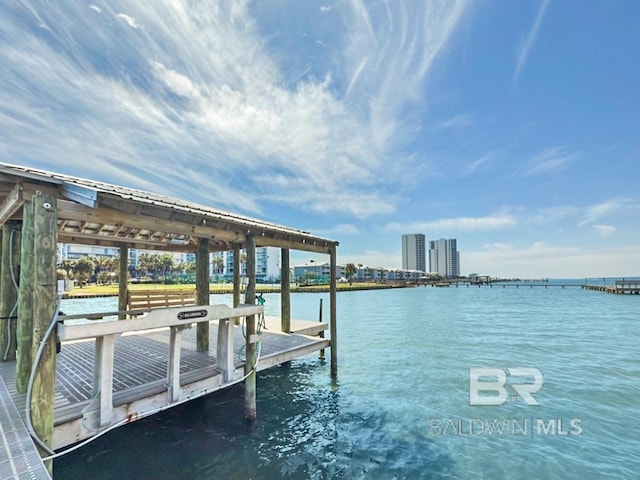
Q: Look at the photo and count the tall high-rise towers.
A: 2